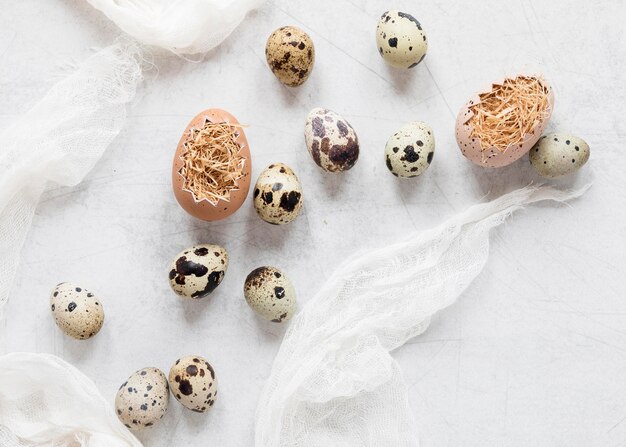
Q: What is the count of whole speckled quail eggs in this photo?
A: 11